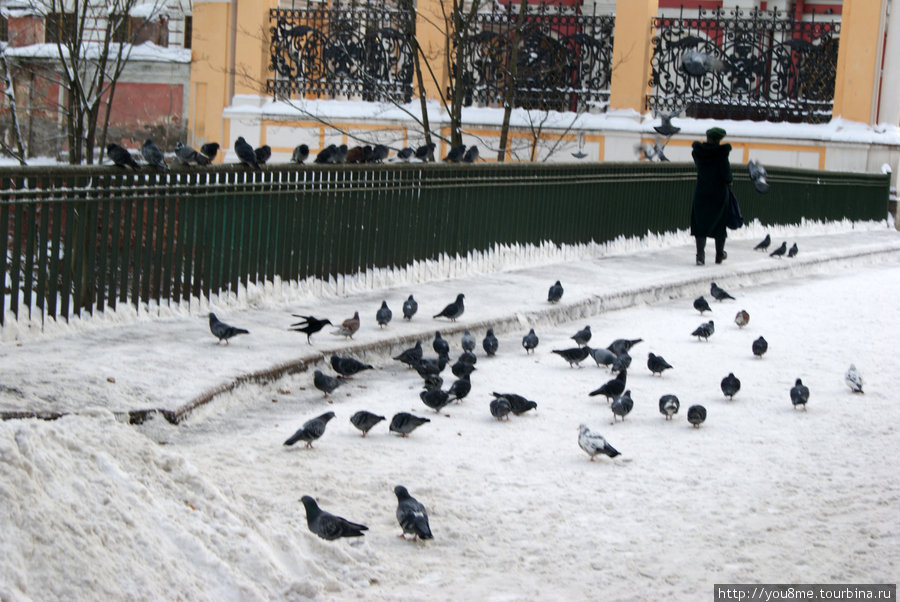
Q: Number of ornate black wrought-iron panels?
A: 3